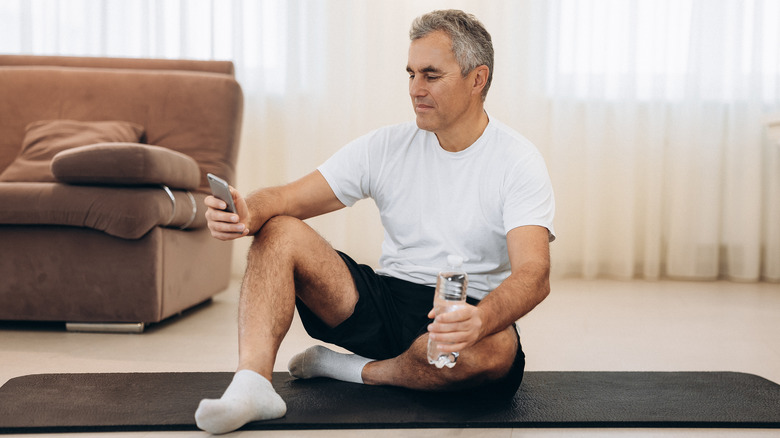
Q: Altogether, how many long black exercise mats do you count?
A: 1